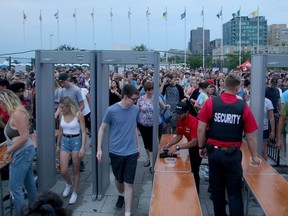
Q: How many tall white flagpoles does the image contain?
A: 14